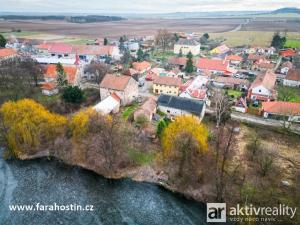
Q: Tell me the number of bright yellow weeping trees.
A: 3